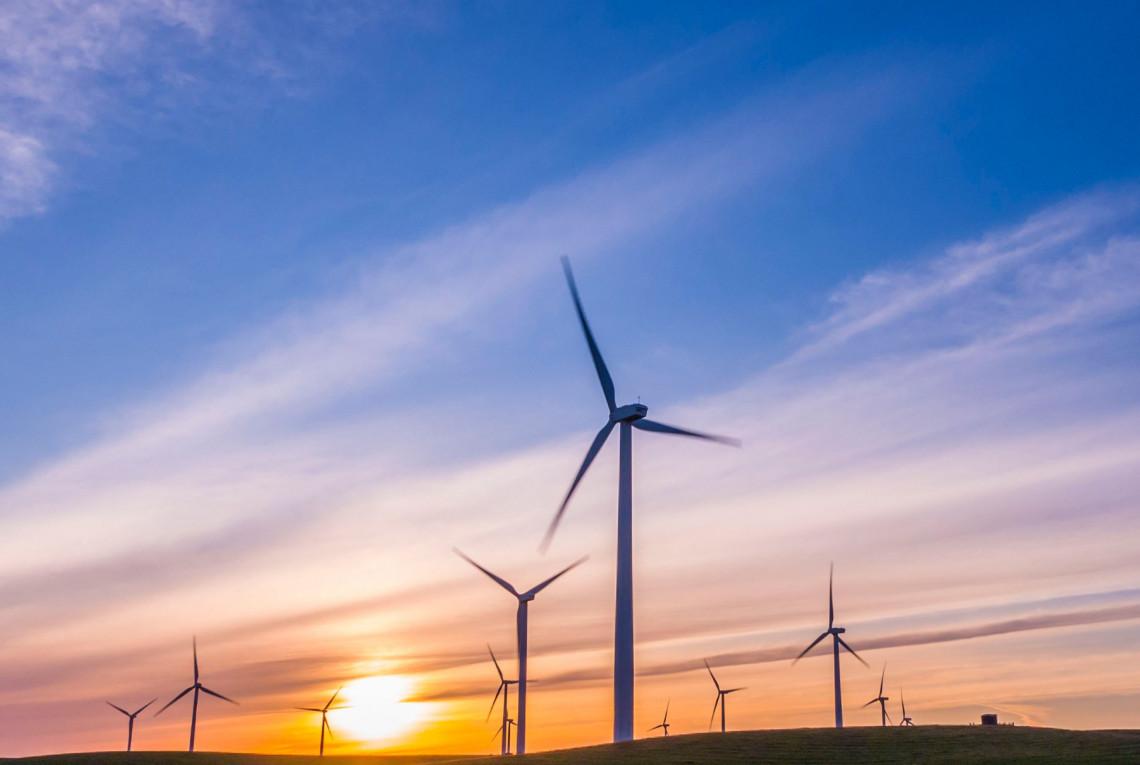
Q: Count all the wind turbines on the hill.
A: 12